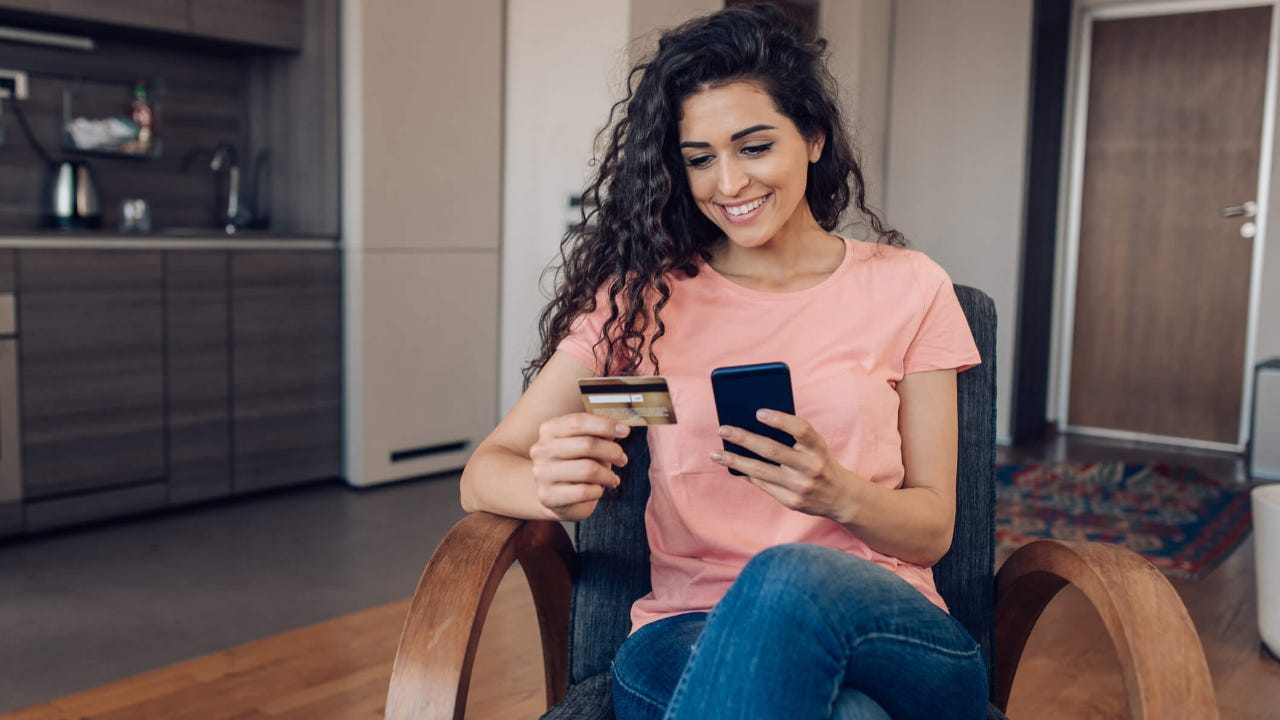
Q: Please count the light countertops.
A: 1